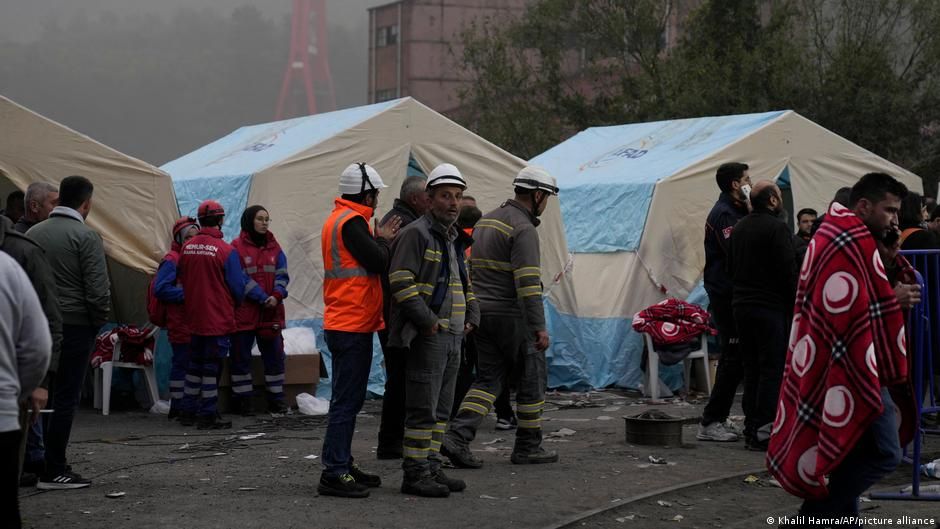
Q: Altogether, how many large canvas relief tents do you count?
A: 3